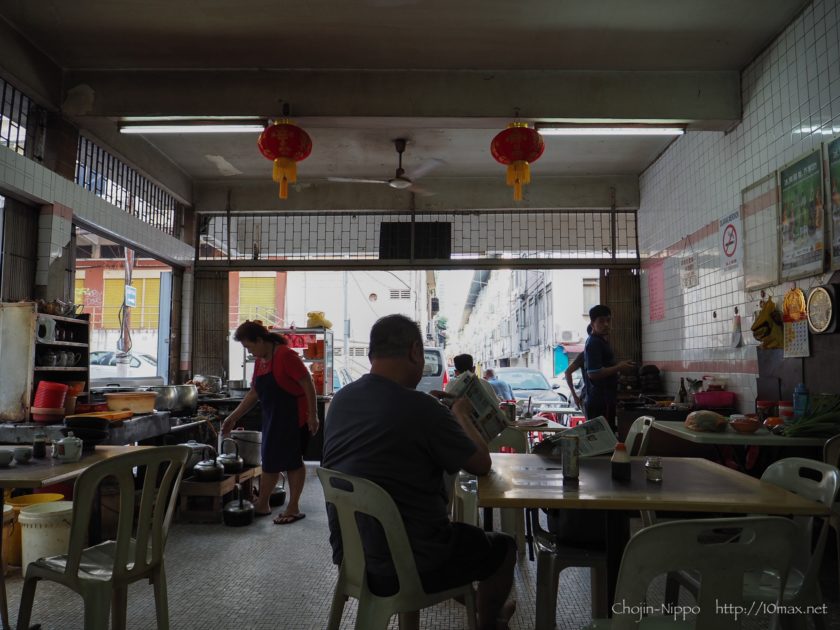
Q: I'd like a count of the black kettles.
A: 4